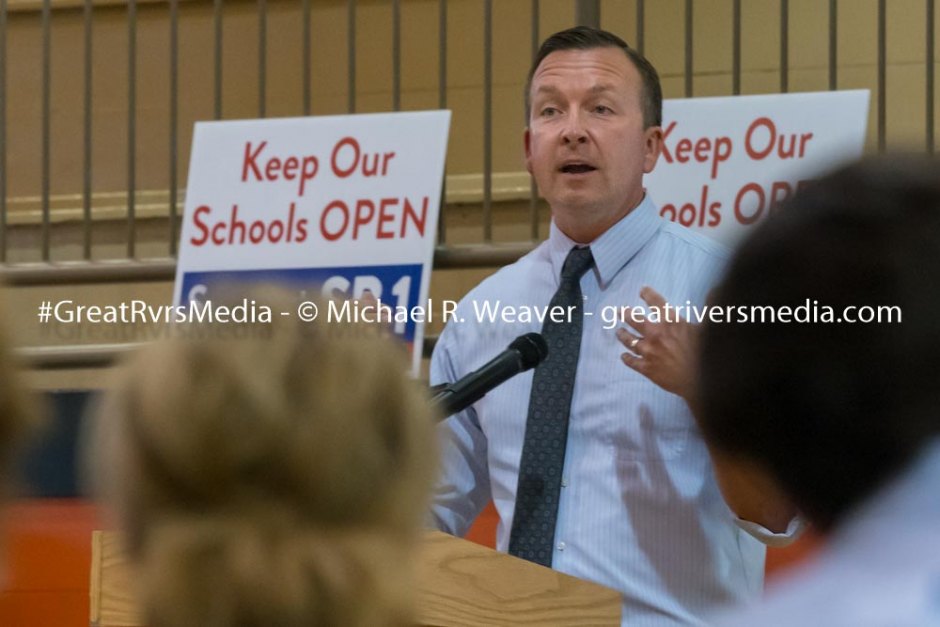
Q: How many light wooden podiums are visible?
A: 1